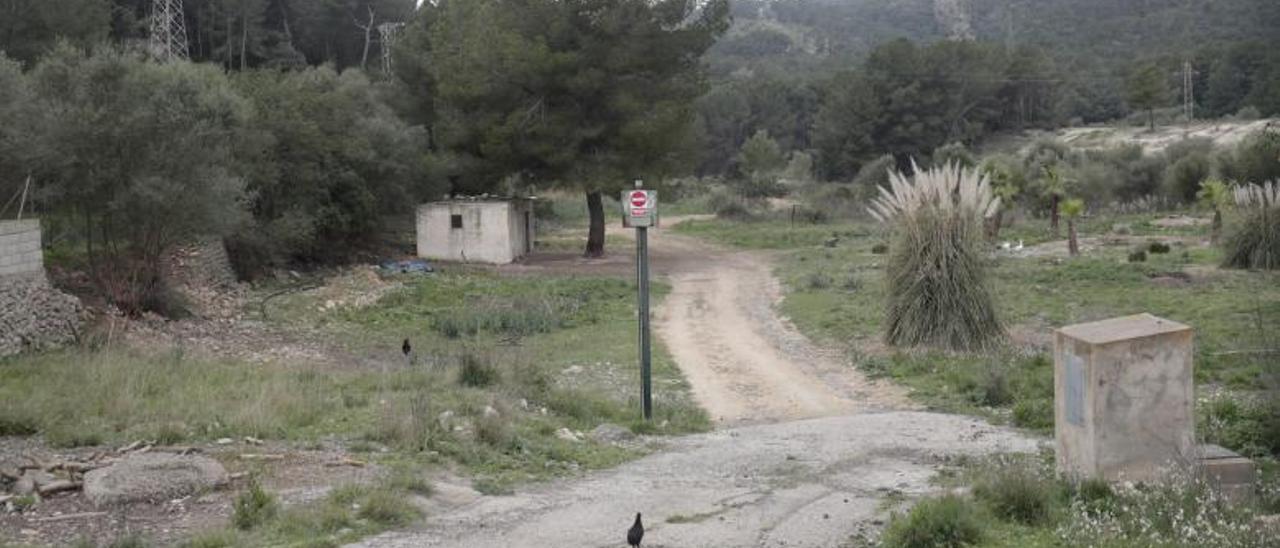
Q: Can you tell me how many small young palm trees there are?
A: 4